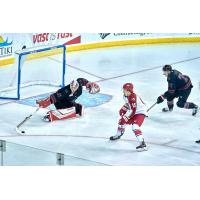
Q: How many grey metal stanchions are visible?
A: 2